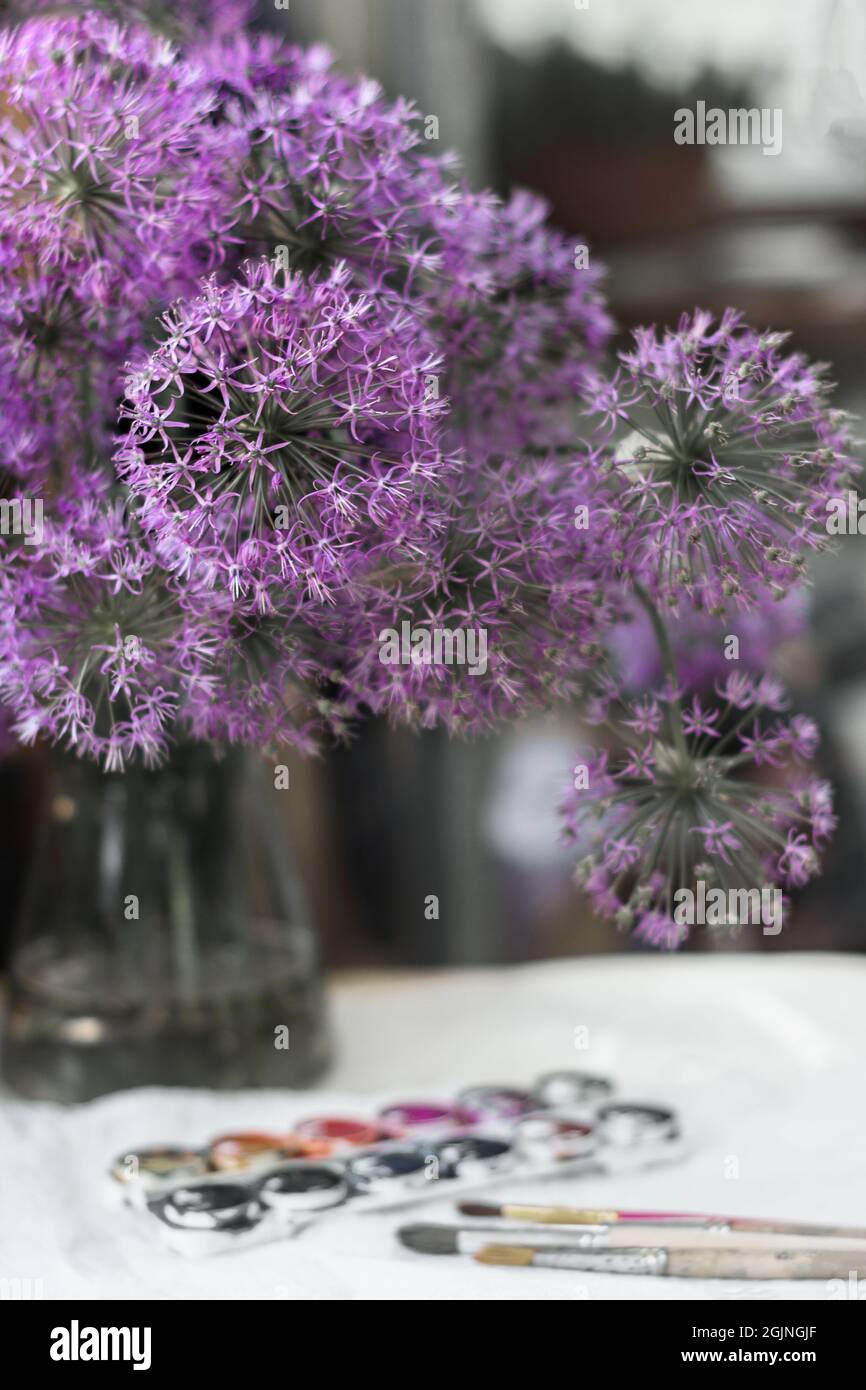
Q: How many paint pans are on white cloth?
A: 12